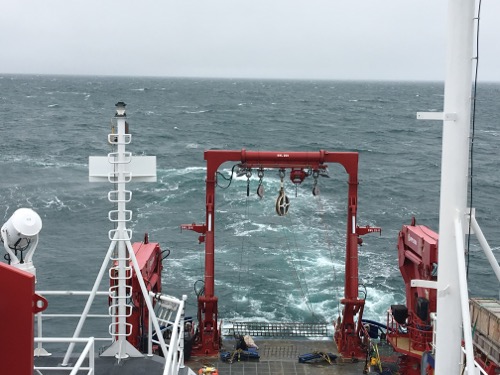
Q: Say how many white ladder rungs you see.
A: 11